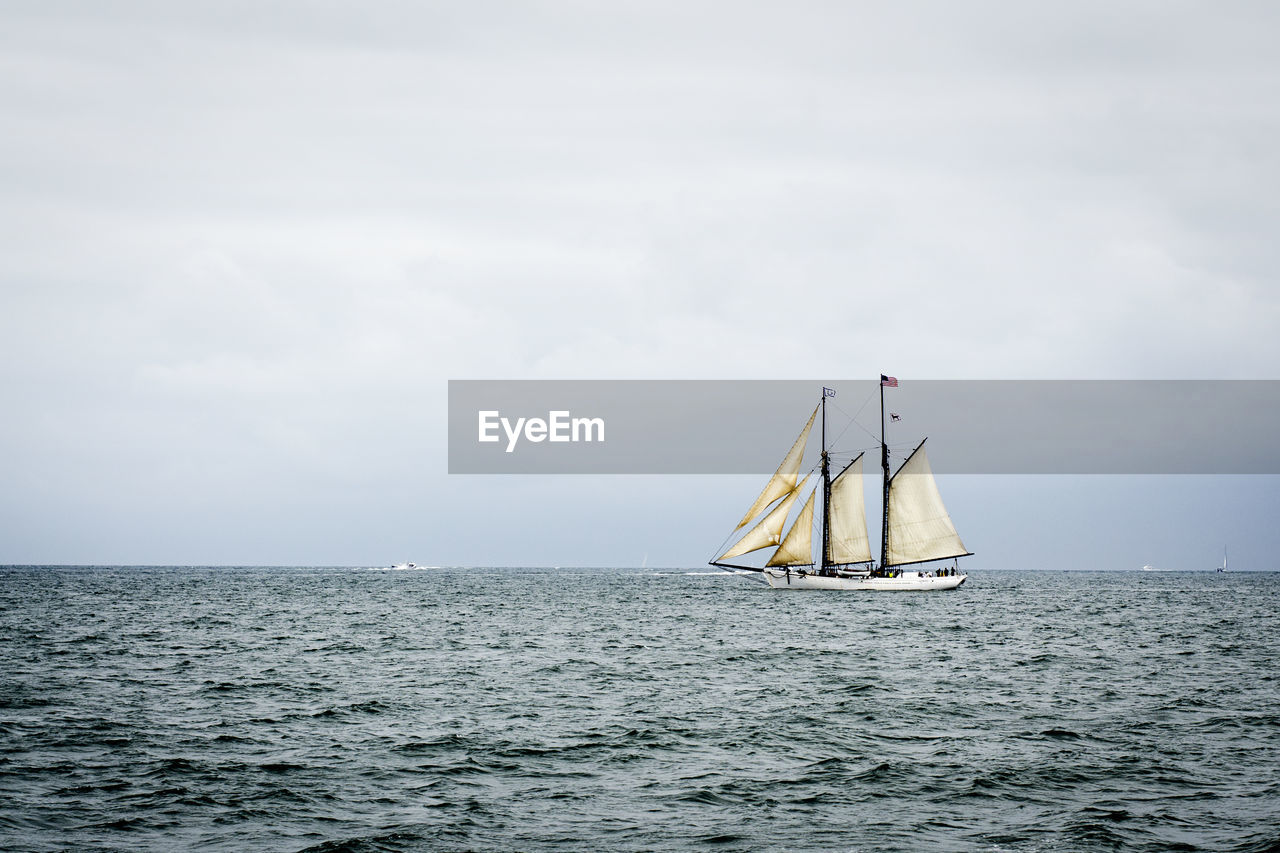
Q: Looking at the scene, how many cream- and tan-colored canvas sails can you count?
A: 5